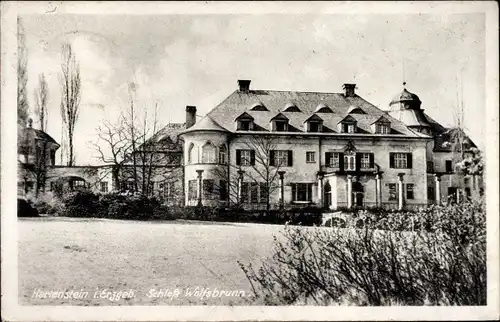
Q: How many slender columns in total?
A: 8